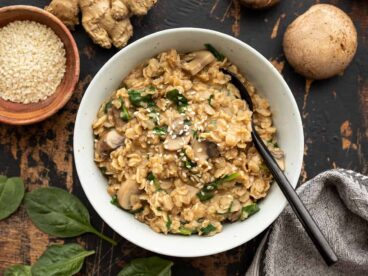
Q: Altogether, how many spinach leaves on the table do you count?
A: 5